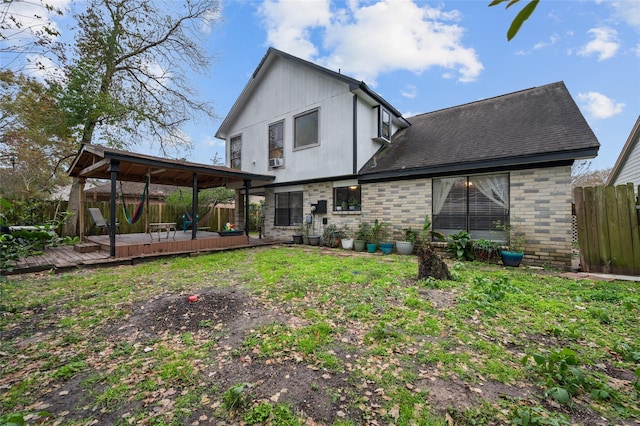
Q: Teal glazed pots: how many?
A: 3